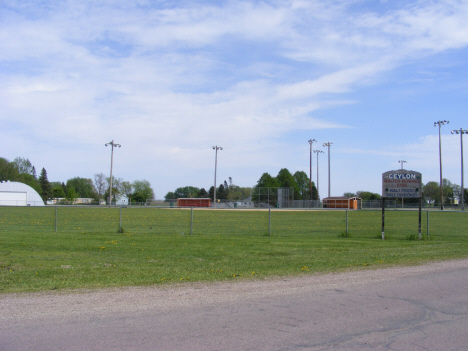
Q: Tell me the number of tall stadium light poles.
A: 8